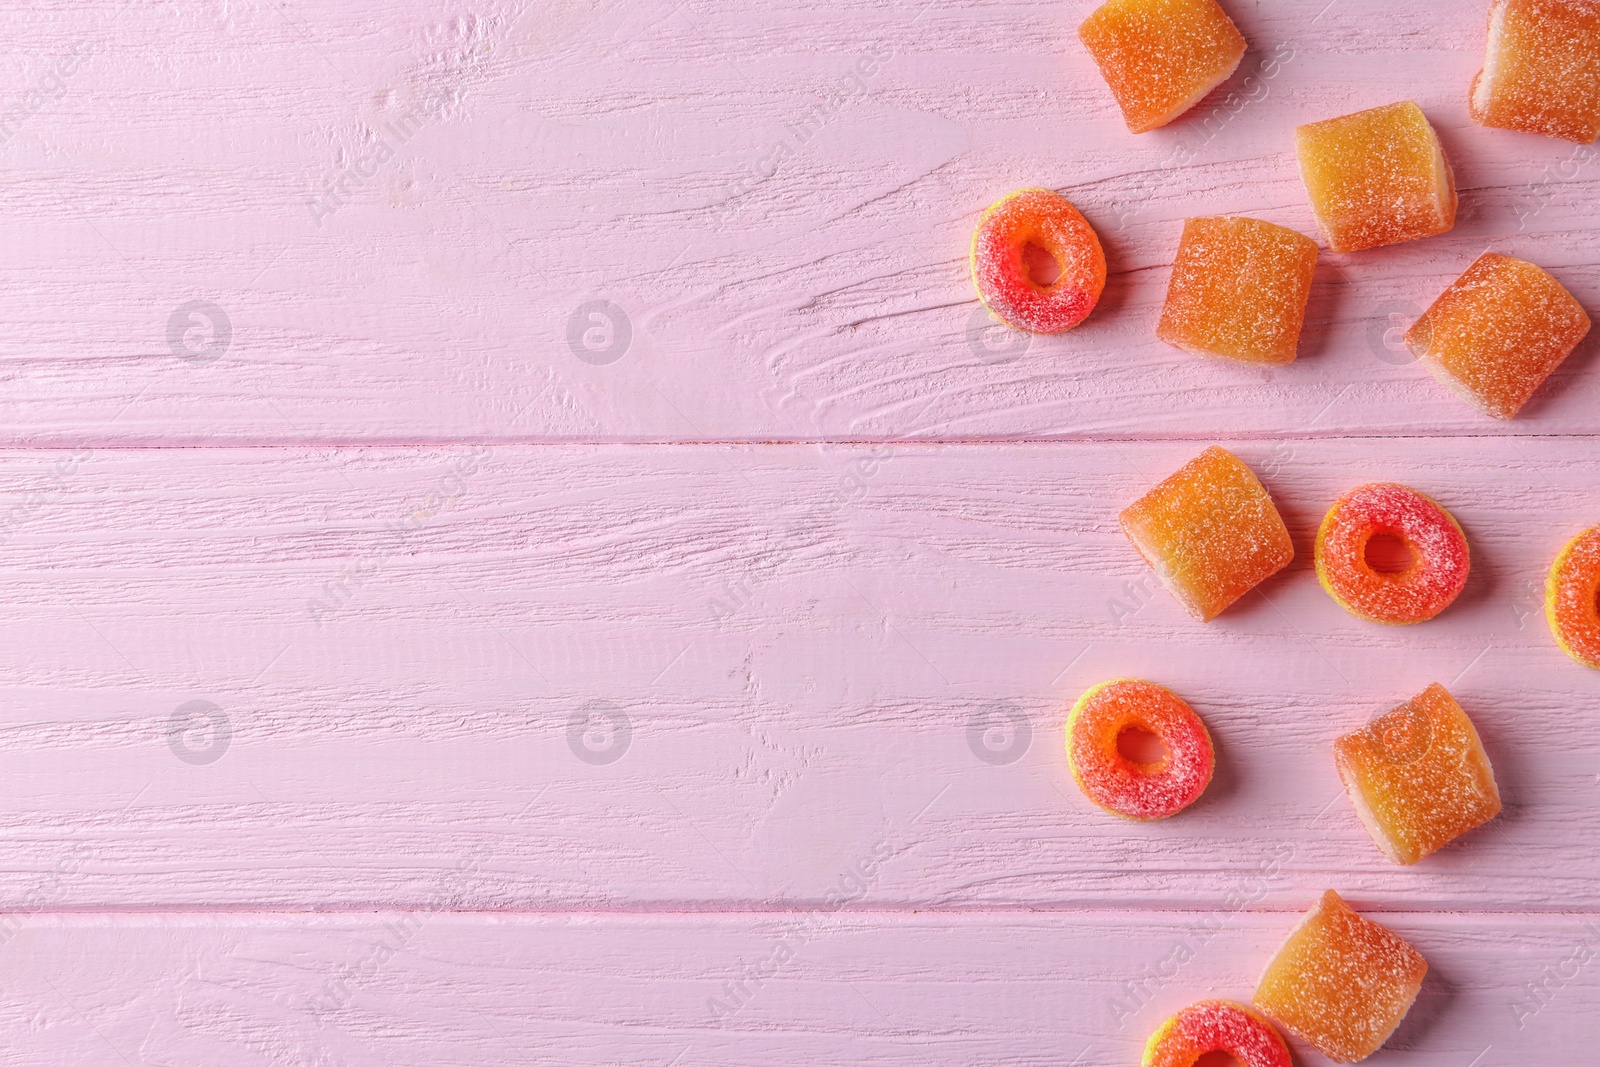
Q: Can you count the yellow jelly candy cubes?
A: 8